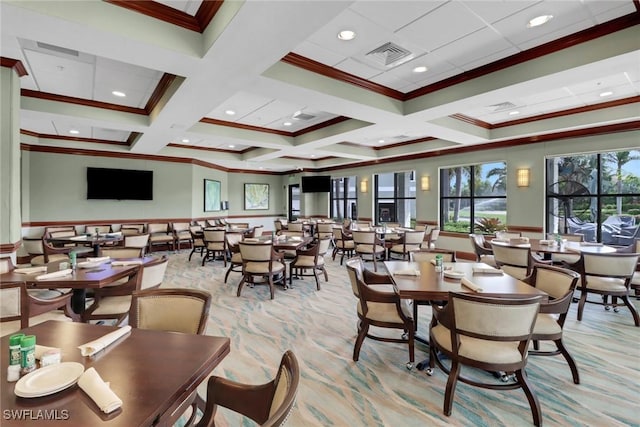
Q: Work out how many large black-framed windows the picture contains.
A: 4